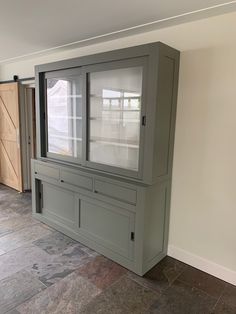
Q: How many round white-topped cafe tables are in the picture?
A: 0